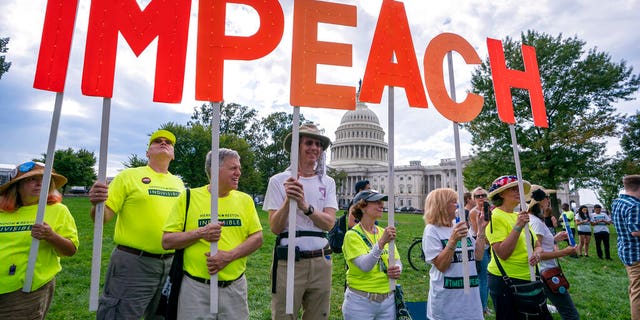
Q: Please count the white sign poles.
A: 7